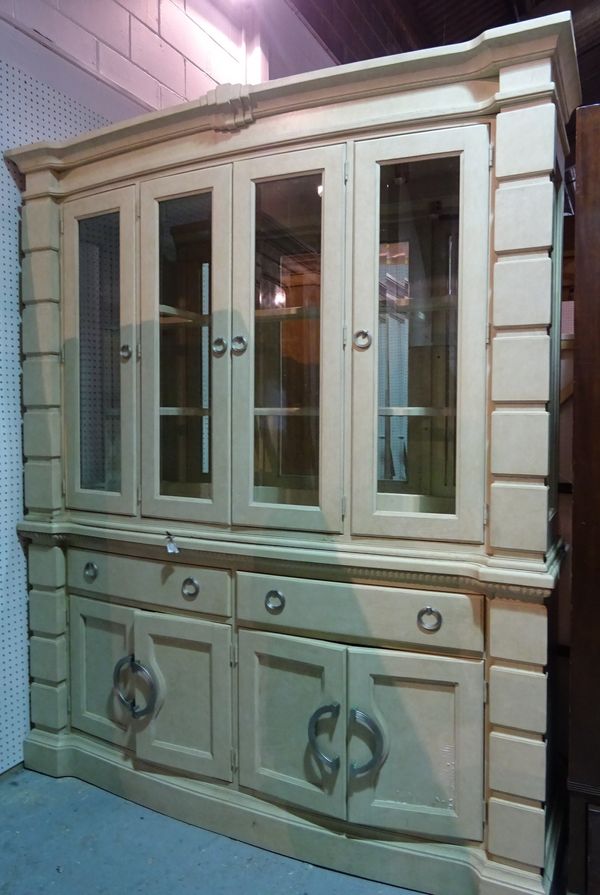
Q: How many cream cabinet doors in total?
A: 8